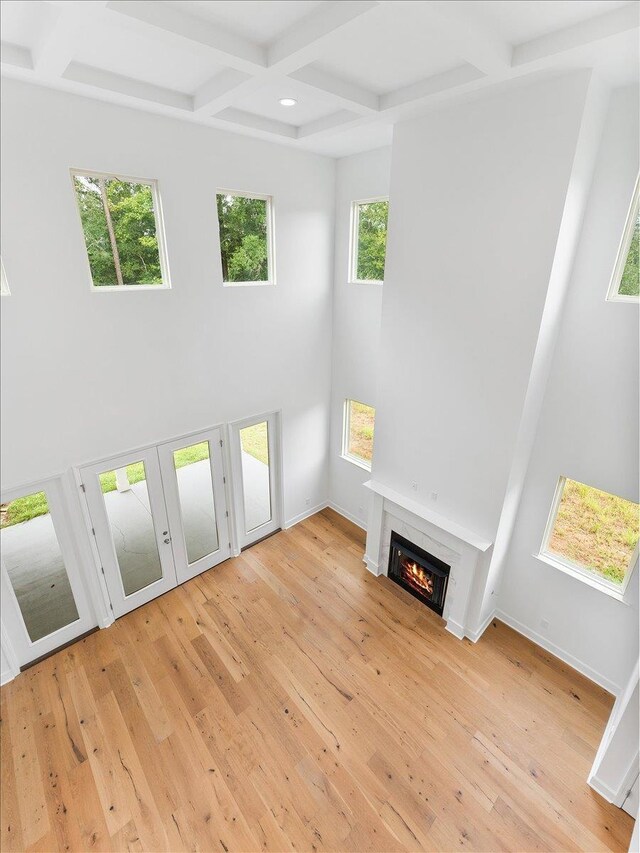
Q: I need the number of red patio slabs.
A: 0